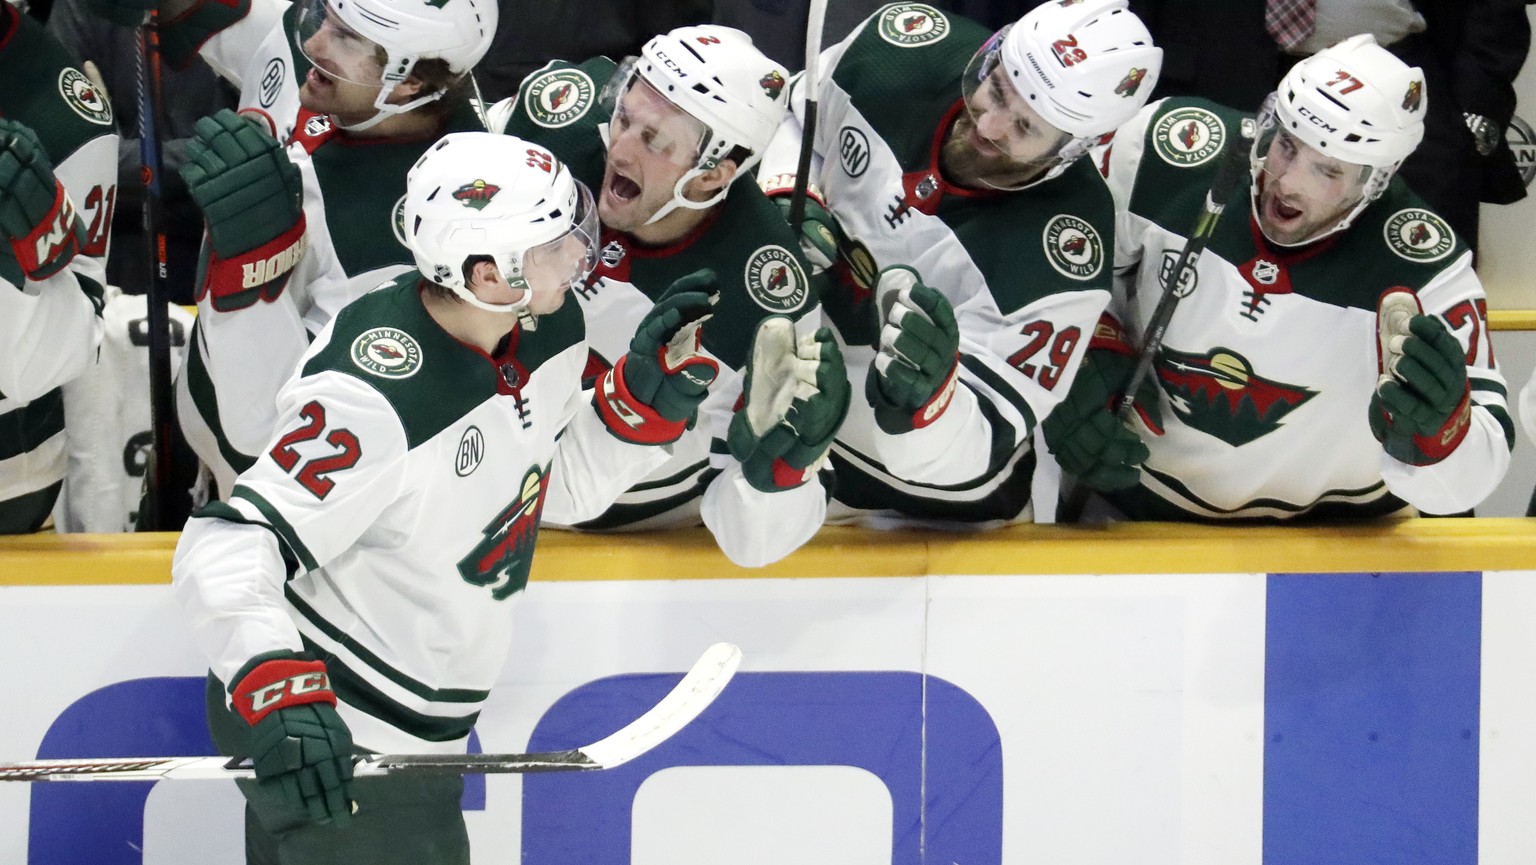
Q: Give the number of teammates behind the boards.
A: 5